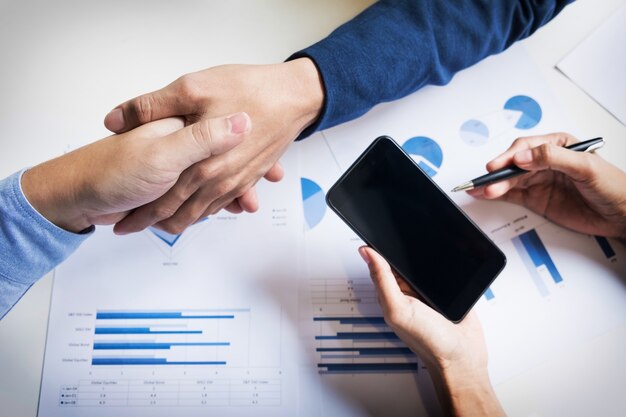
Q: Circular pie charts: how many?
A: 4